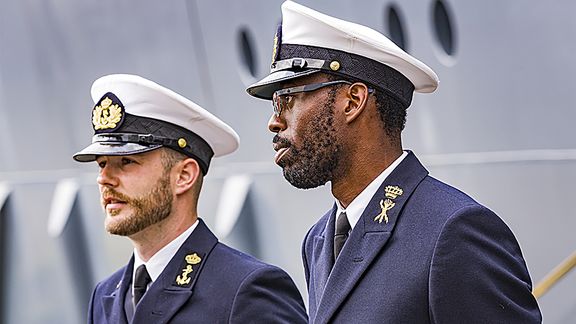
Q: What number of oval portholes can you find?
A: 3